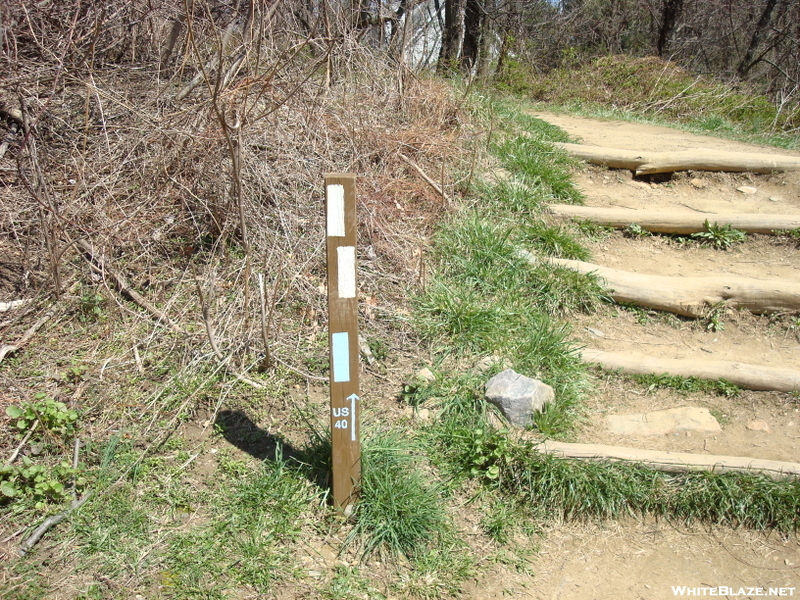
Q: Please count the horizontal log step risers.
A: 5